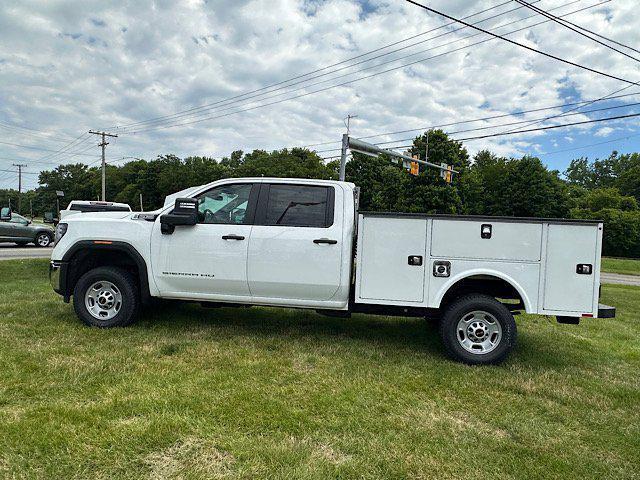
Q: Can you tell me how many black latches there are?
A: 3